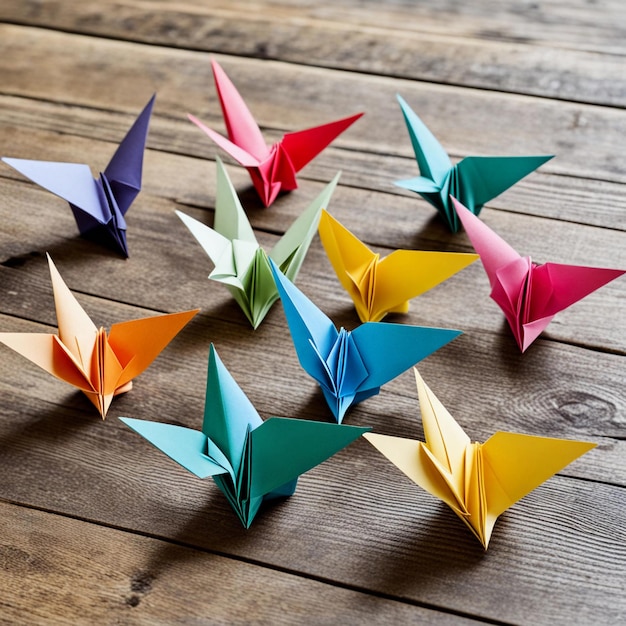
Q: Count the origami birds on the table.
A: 10